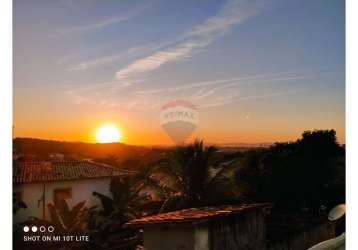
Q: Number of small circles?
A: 4